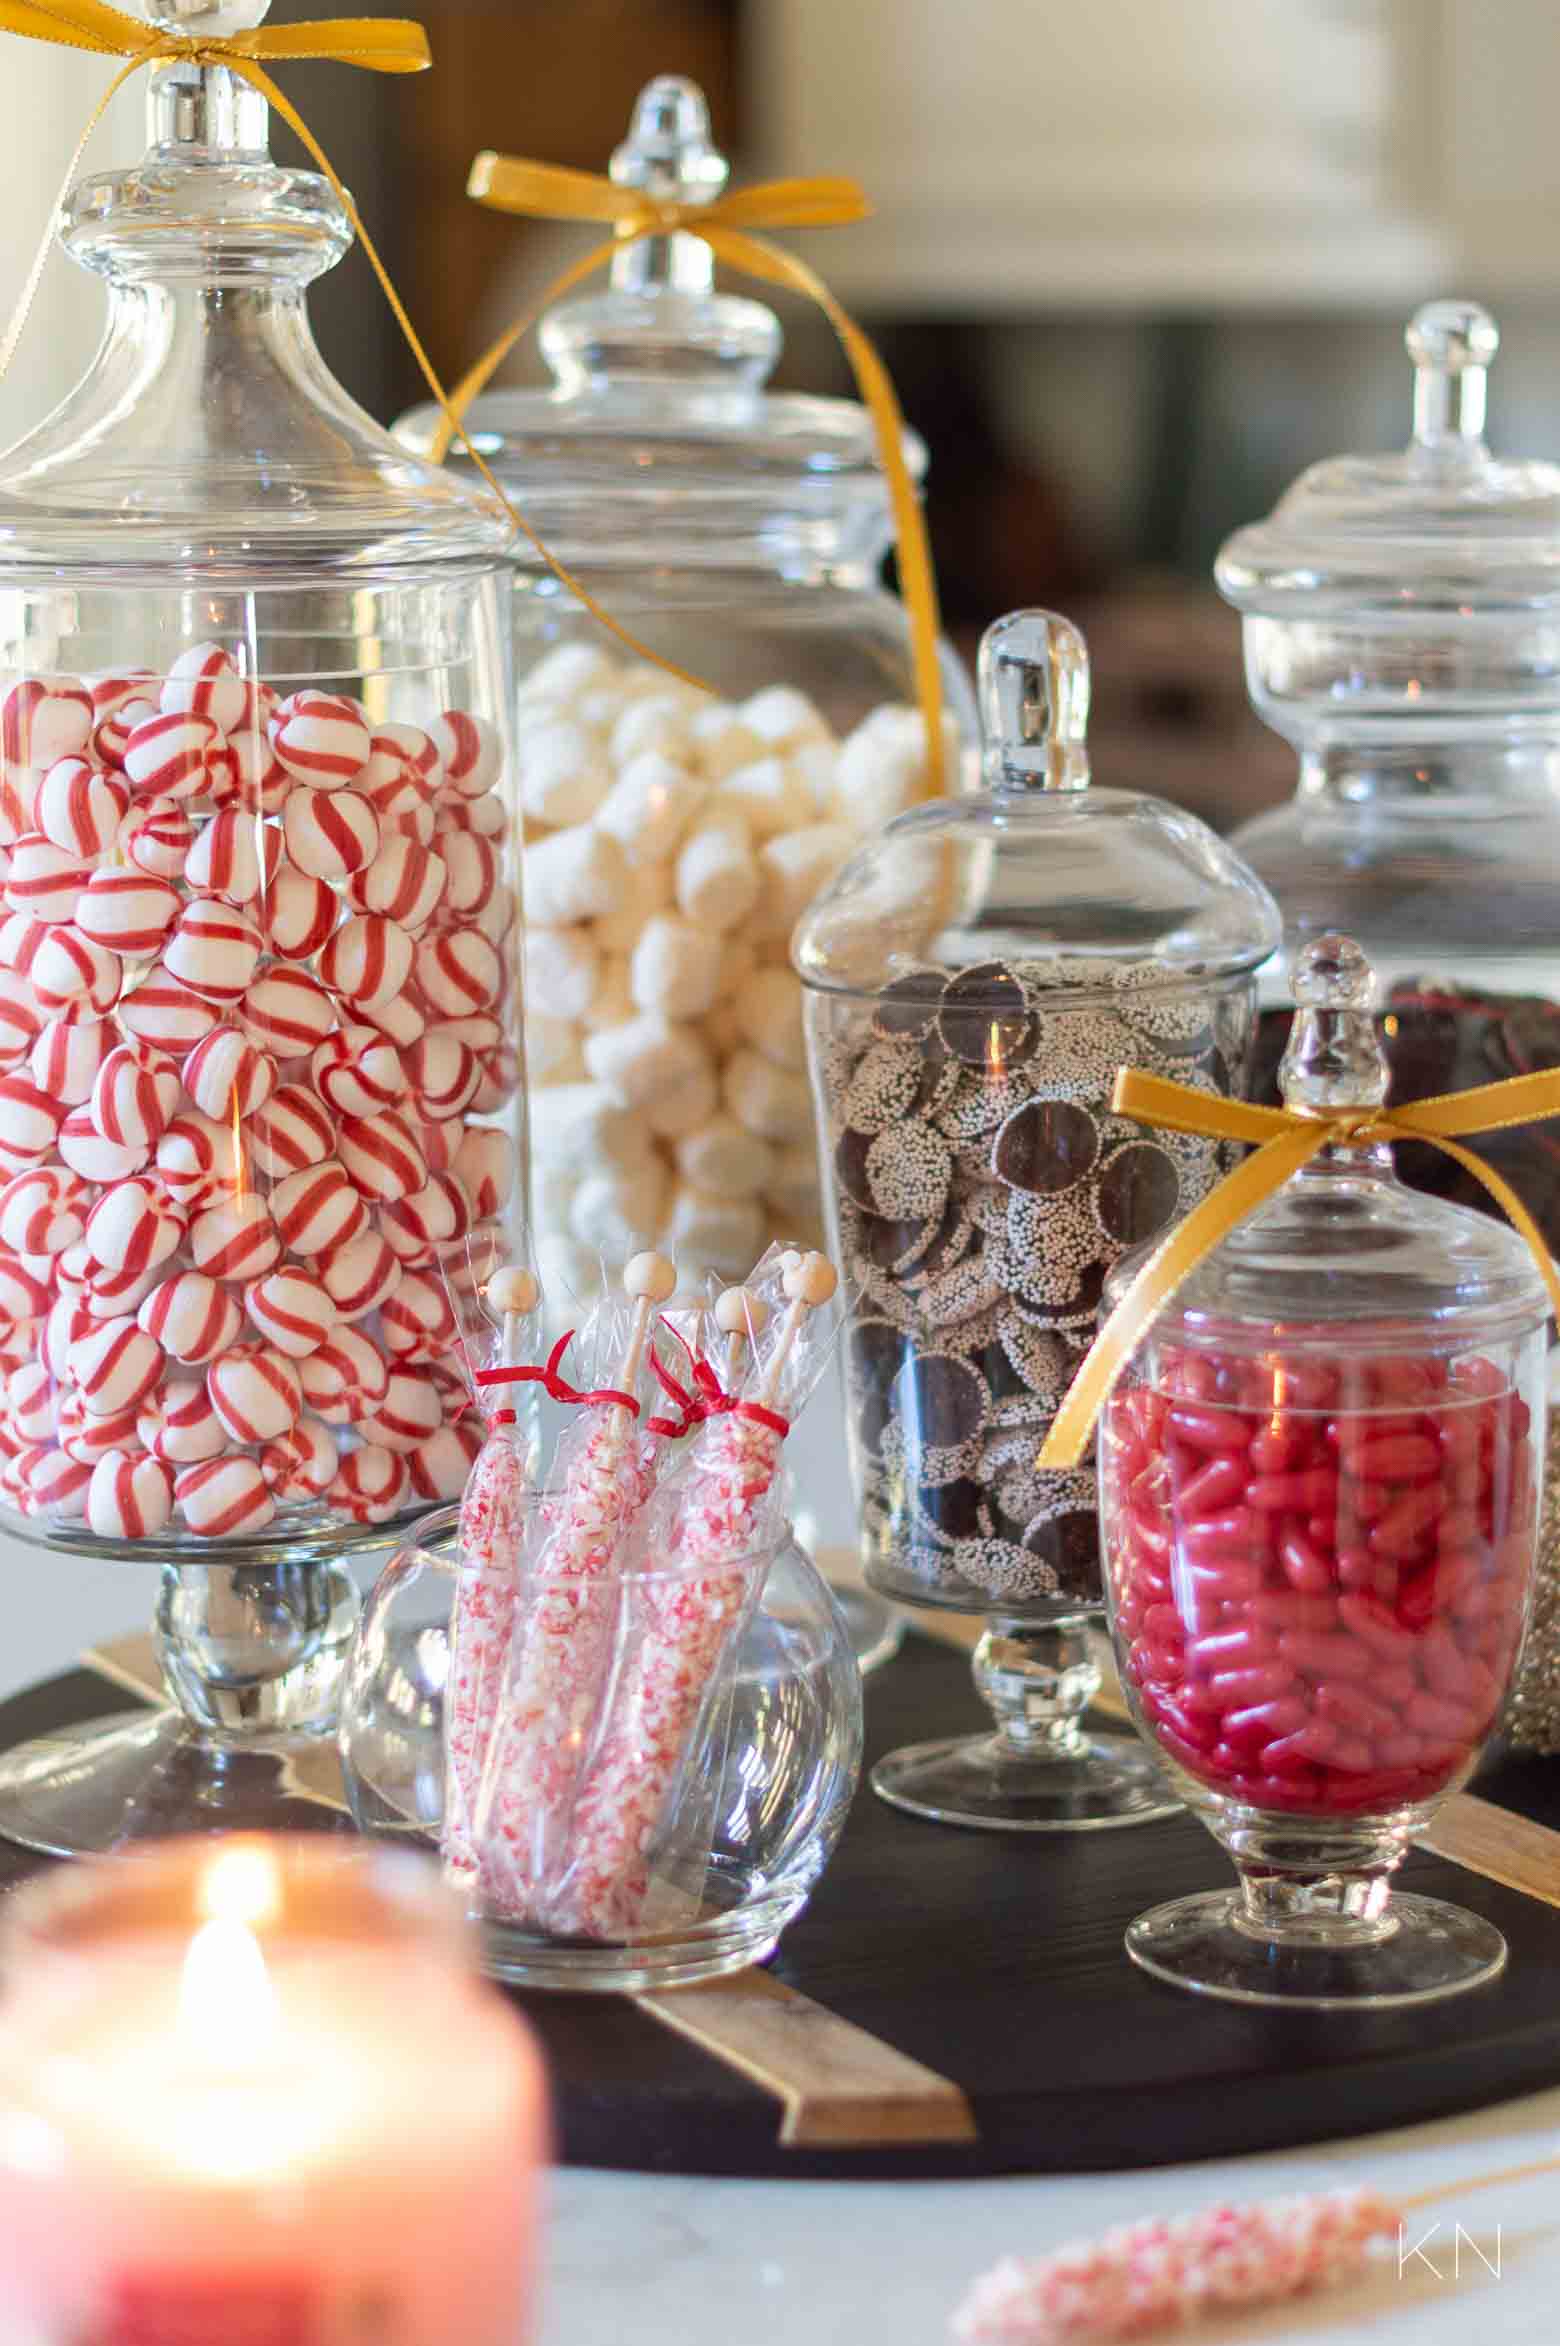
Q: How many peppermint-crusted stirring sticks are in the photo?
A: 5